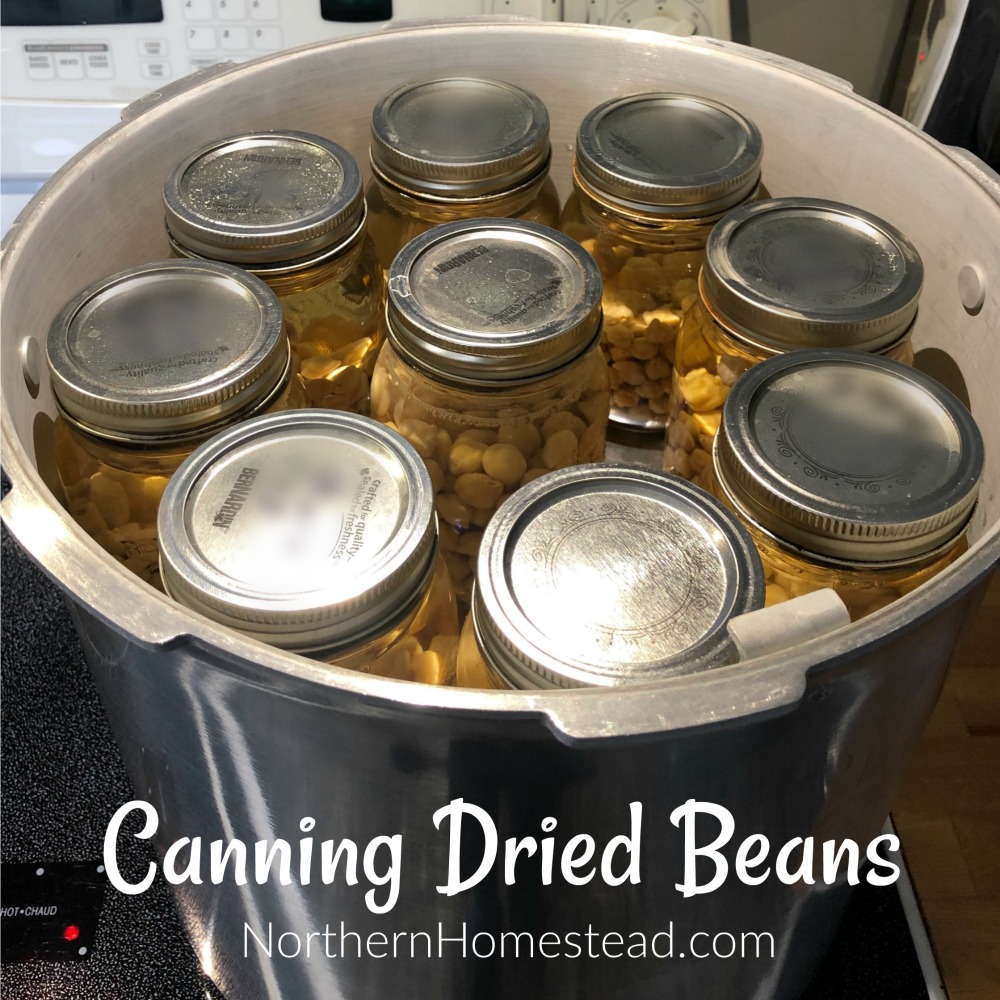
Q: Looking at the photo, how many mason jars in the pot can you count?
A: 9